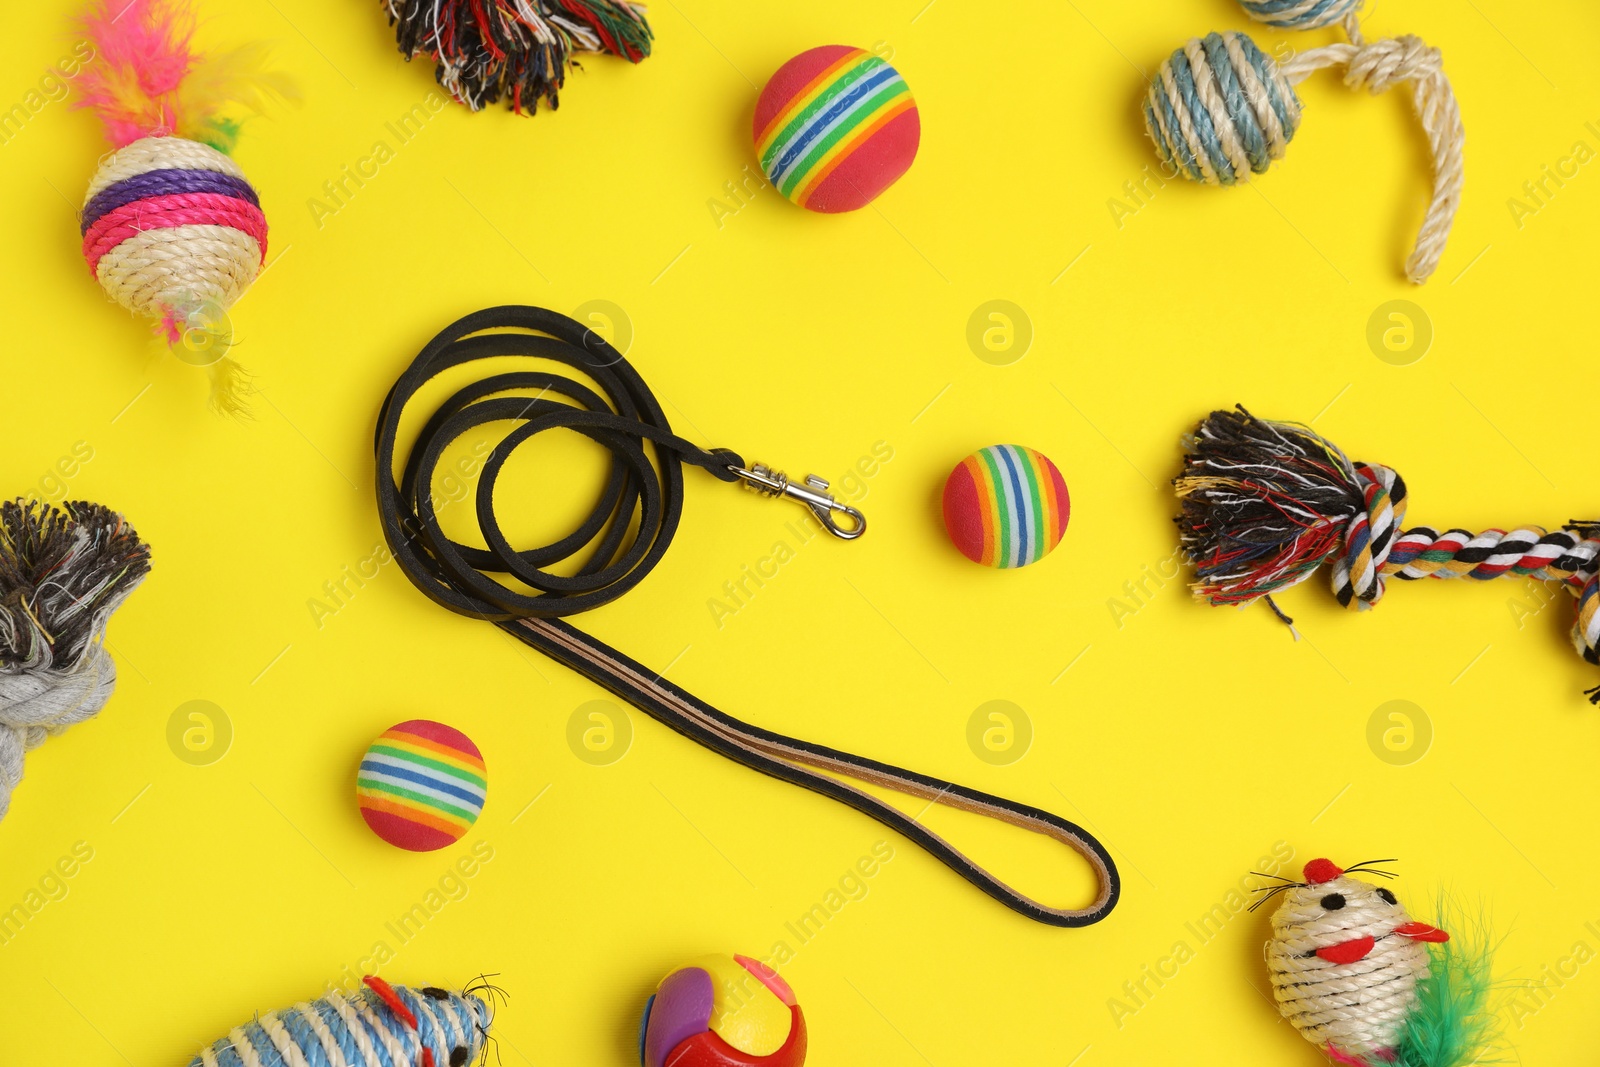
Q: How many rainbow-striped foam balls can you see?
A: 3